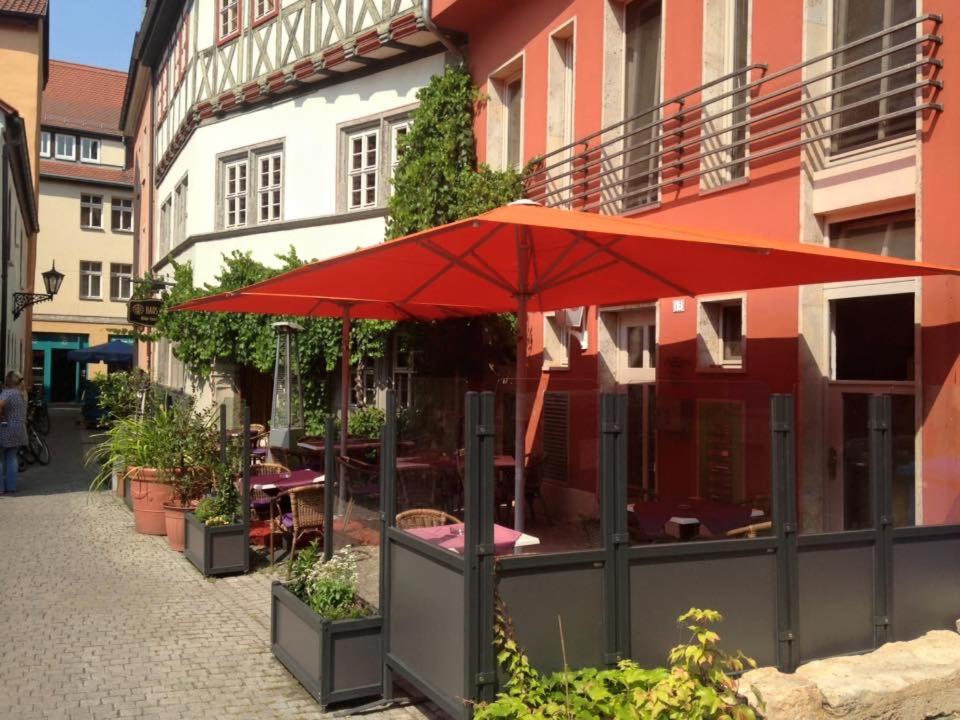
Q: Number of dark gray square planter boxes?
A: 2